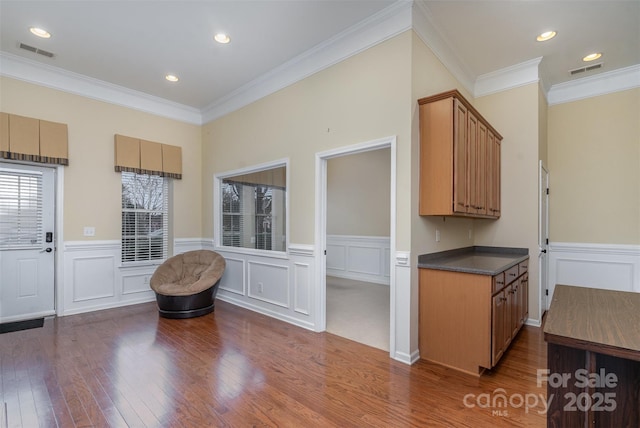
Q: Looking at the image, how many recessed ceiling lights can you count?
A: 5